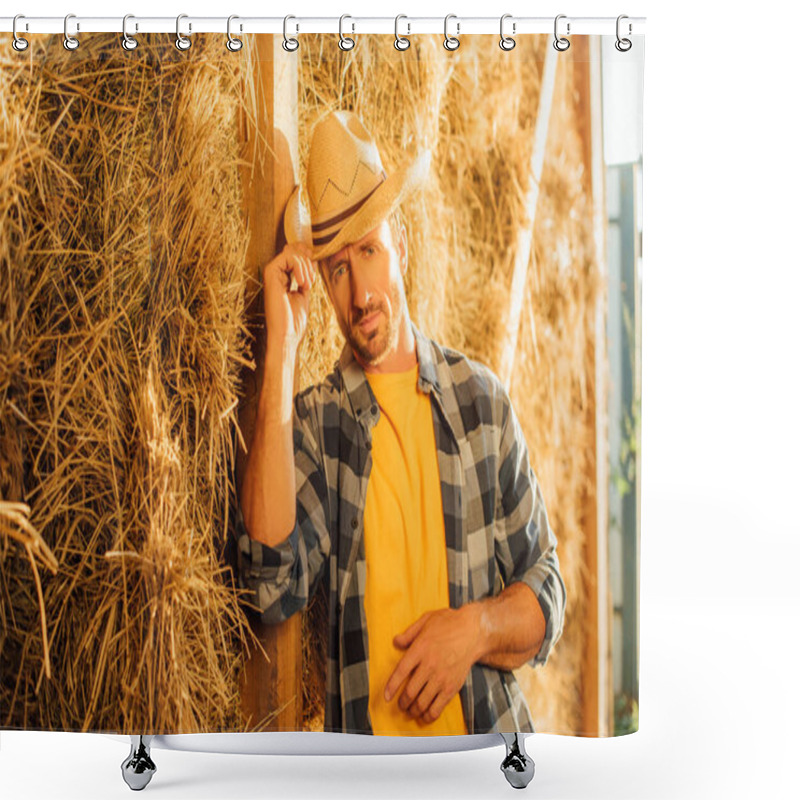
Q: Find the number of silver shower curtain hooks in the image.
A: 12